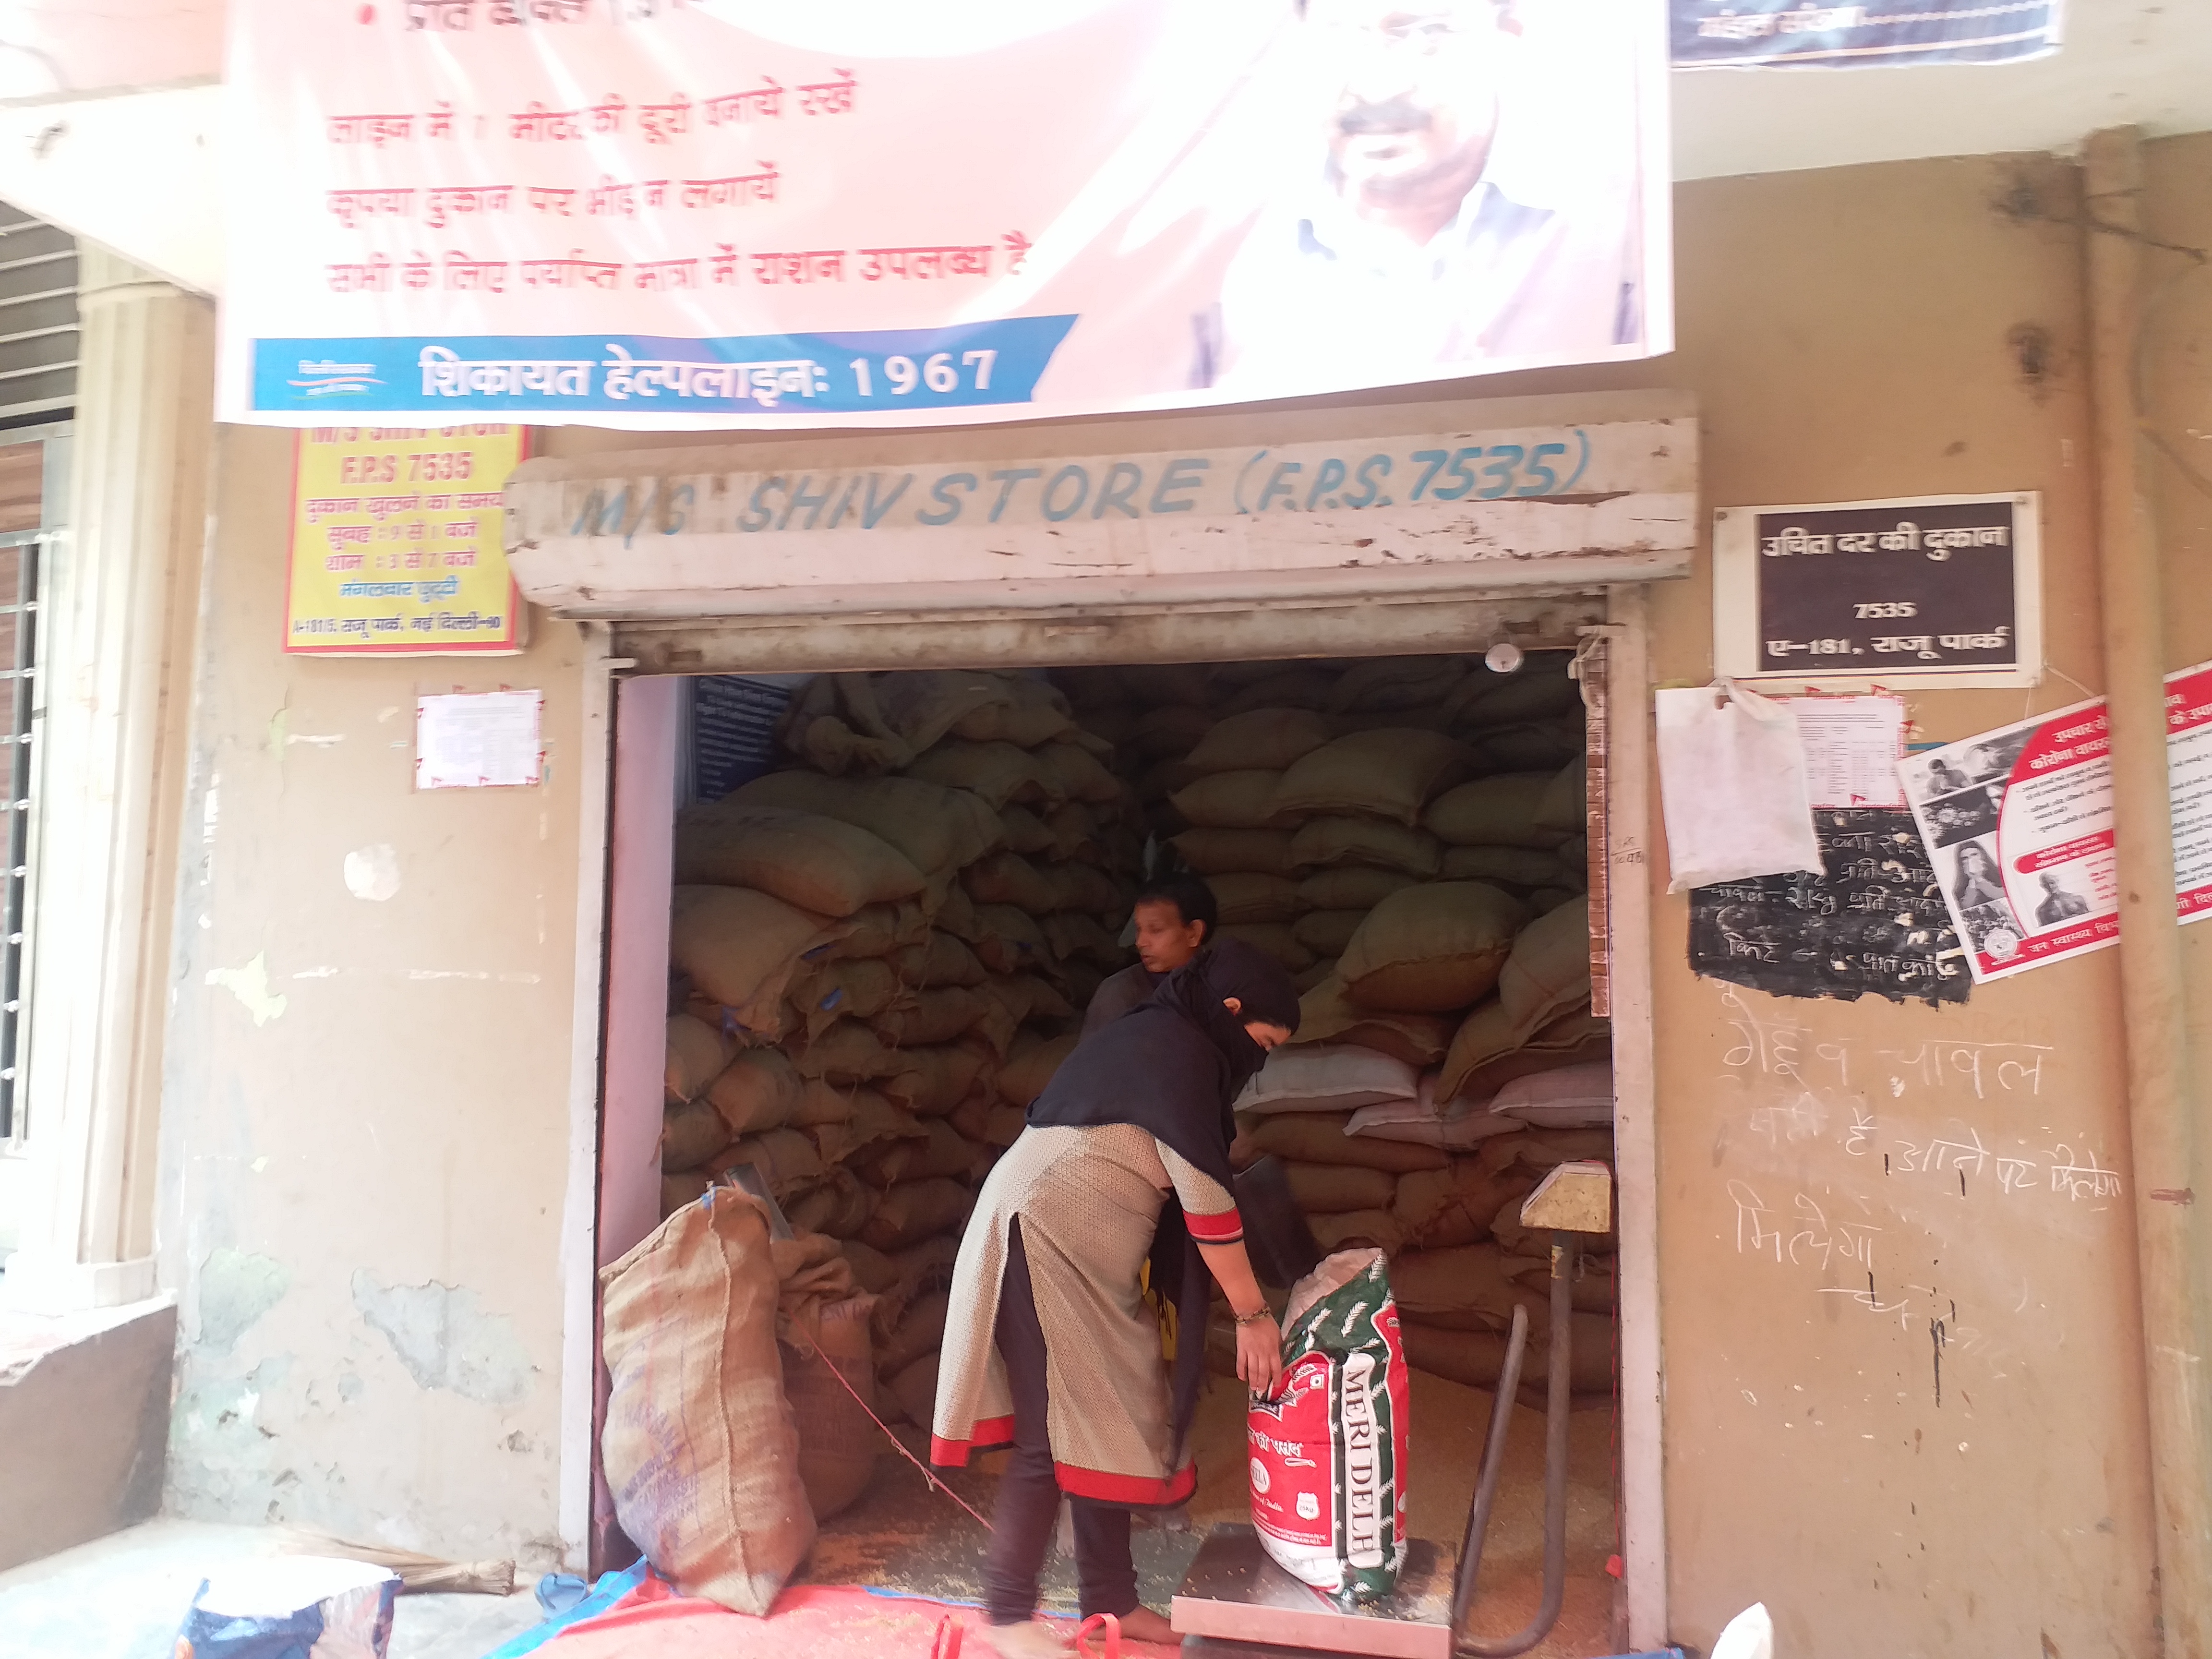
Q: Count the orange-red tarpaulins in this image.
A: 1